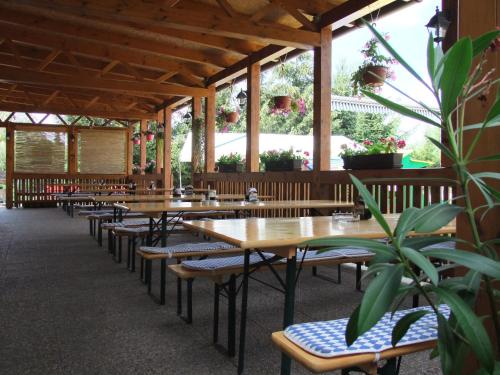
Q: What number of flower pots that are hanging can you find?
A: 5